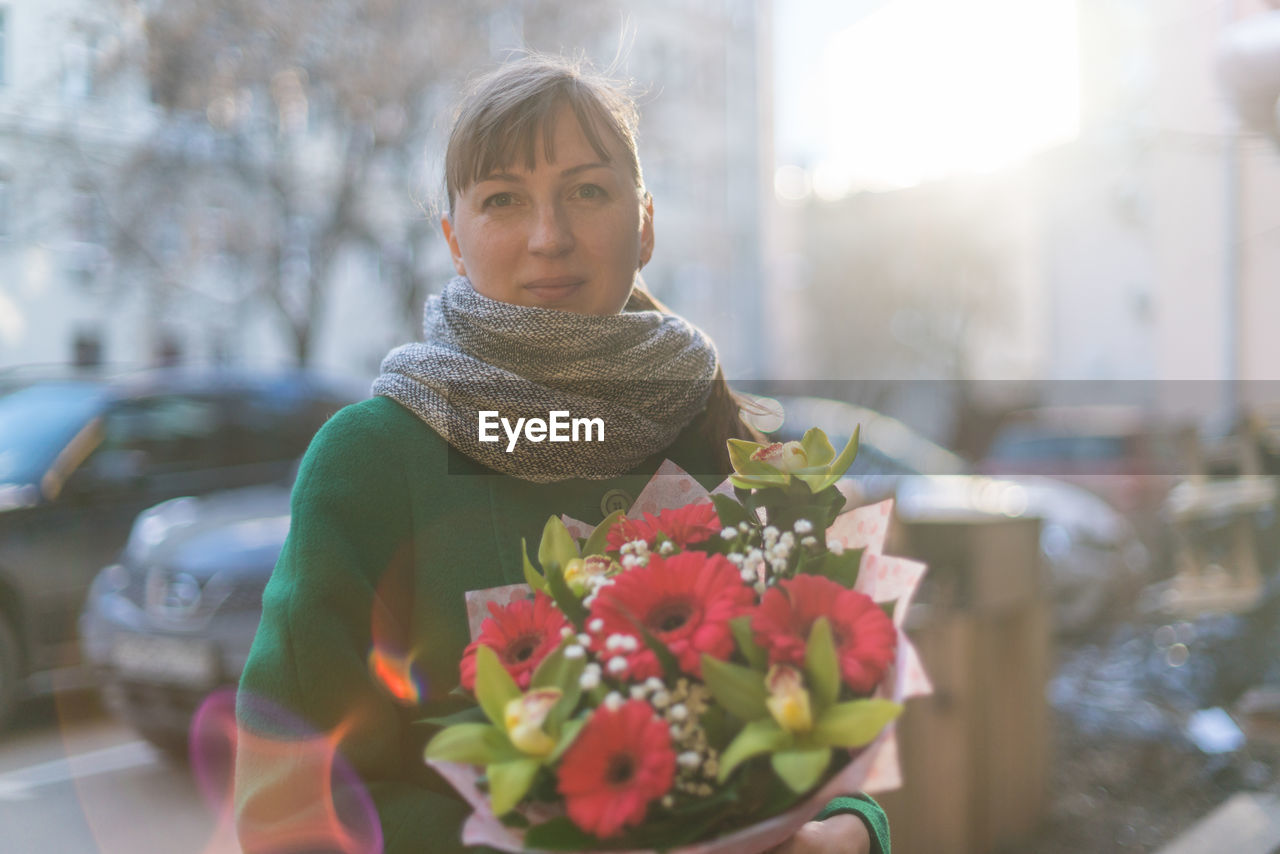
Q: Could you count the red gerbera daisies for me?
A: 5